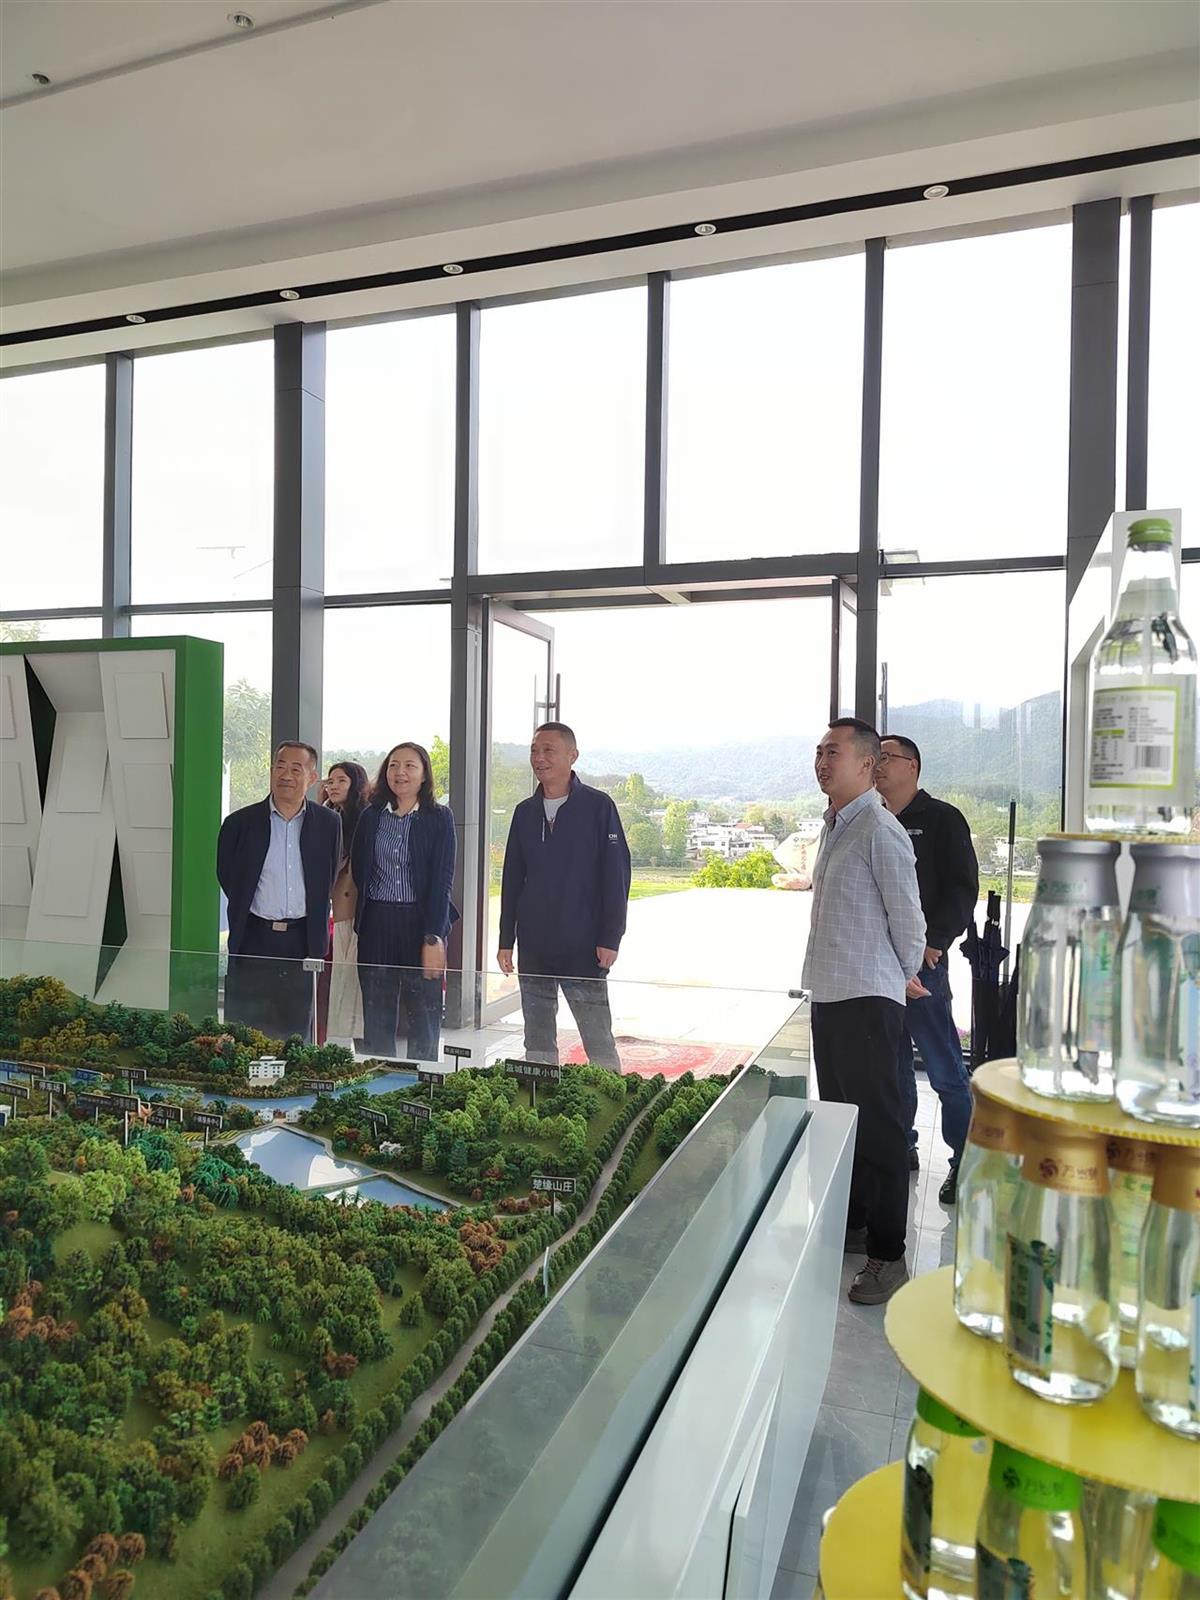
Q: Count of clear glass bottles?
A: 11